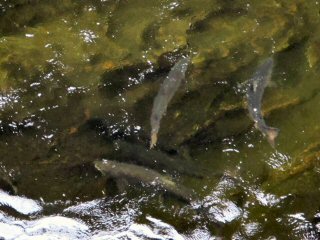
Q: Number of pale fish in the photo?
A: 3